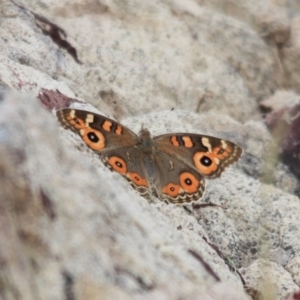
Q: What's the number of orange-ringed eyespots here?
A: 6